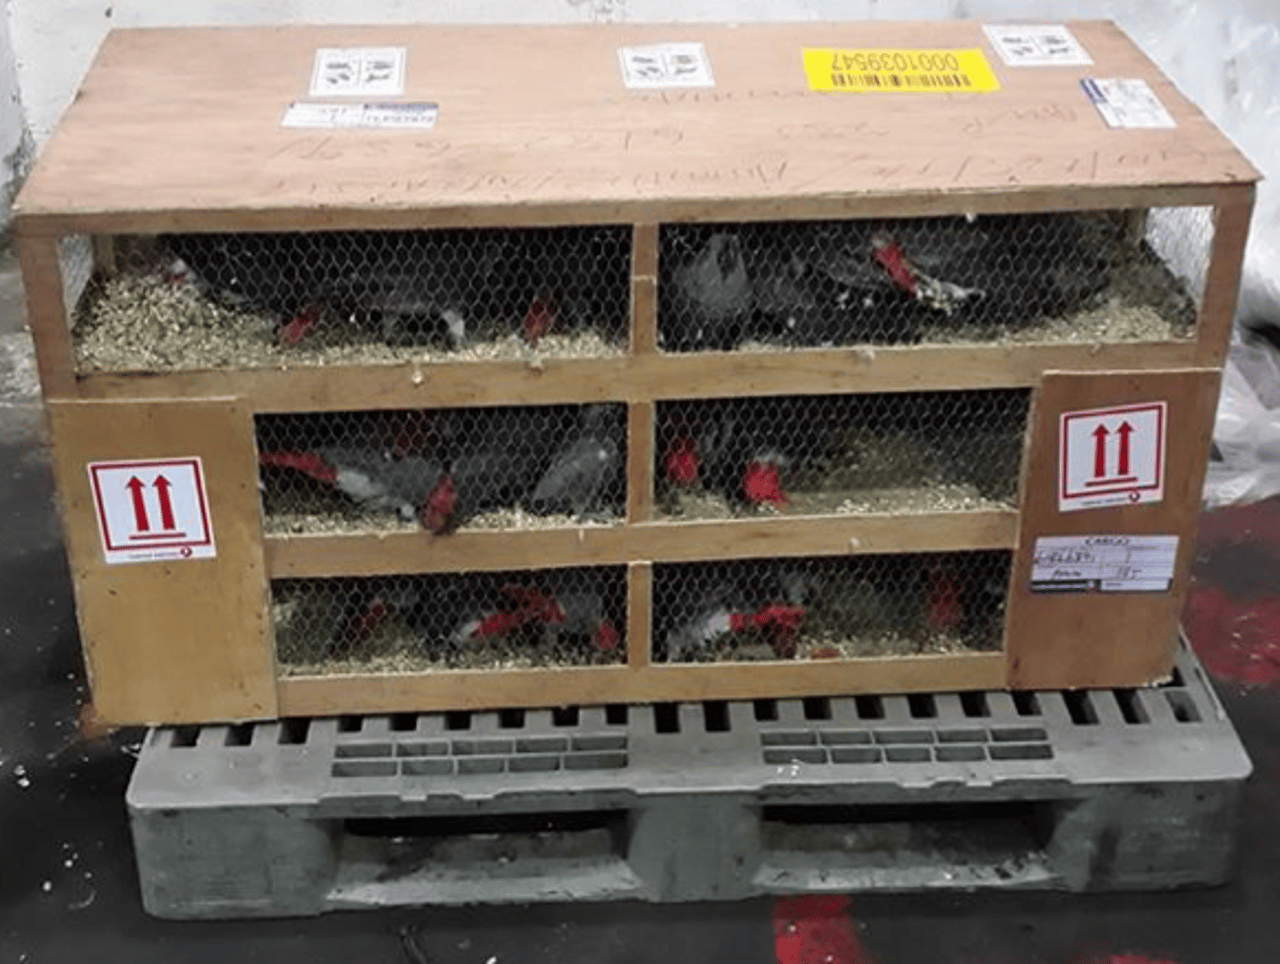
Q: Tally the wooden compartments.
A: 6